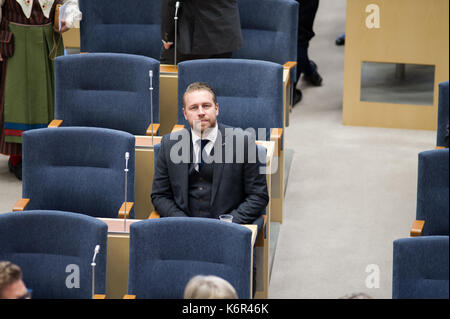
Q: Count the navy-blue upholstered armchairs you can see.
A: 11